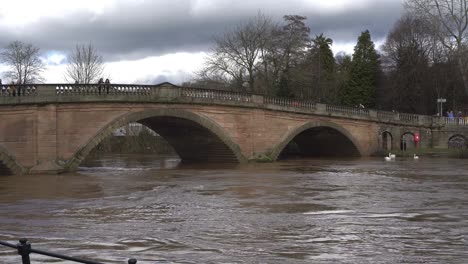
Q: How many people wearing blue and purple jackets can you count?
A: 2